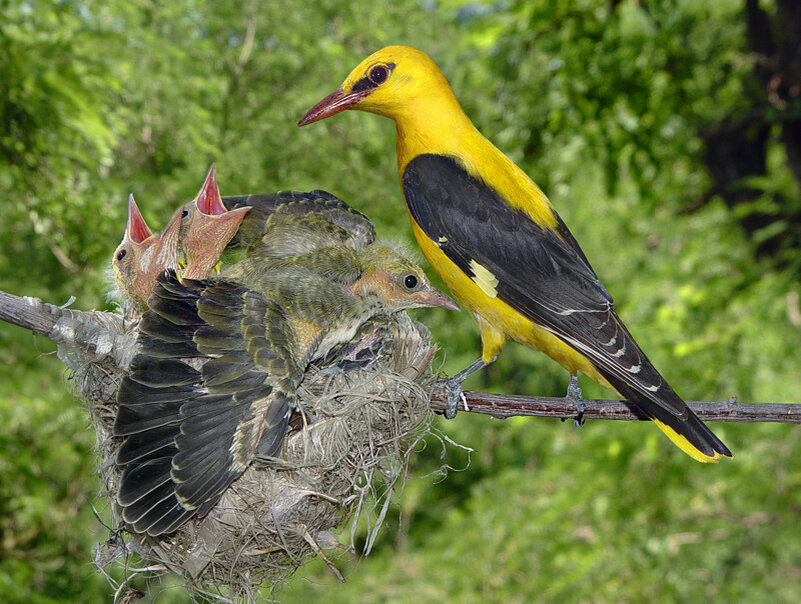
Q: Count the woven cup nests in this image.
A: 1